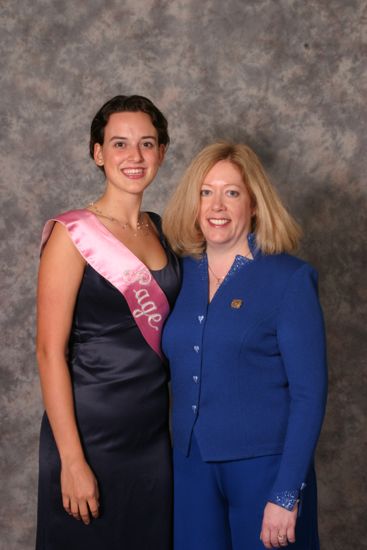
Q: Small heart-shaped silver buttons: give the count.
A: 4